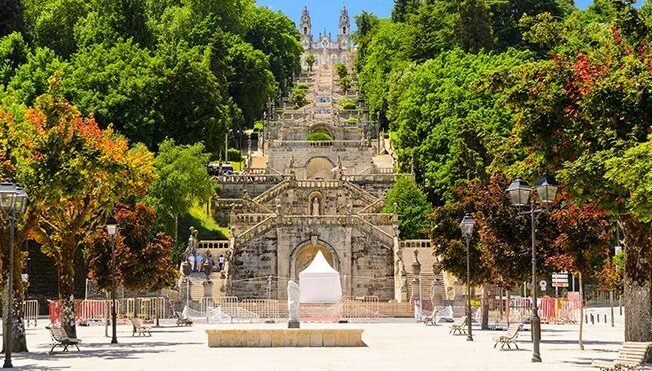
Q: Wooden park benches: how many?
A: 7